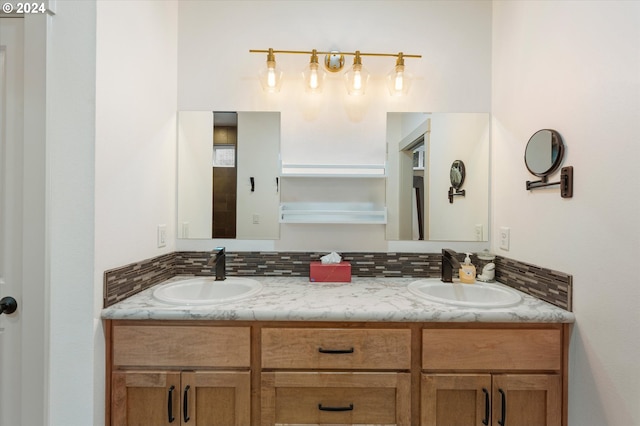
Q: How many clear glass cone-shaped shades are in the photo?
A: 4